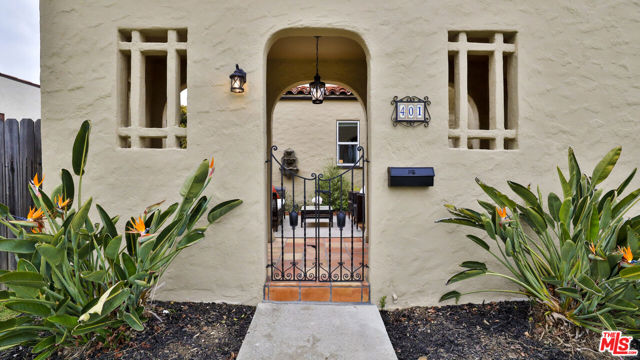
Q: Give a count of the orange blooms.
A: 8